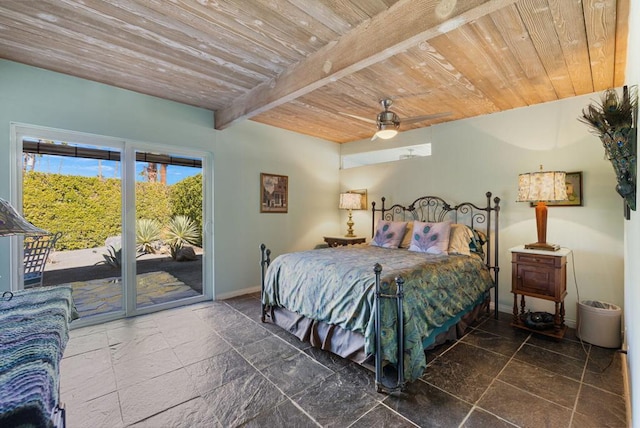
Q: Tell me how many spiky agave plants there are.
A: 3